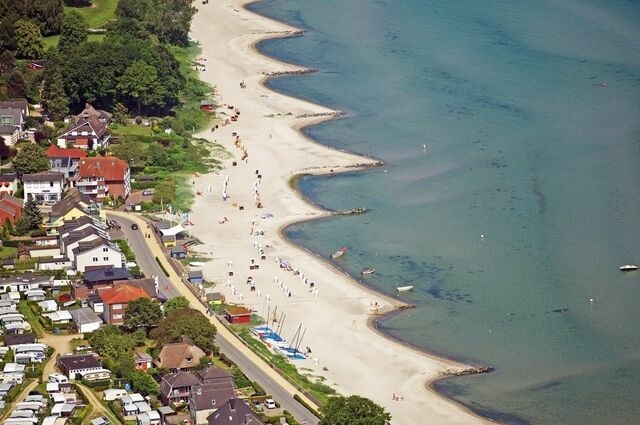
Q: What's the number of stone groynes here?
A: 7